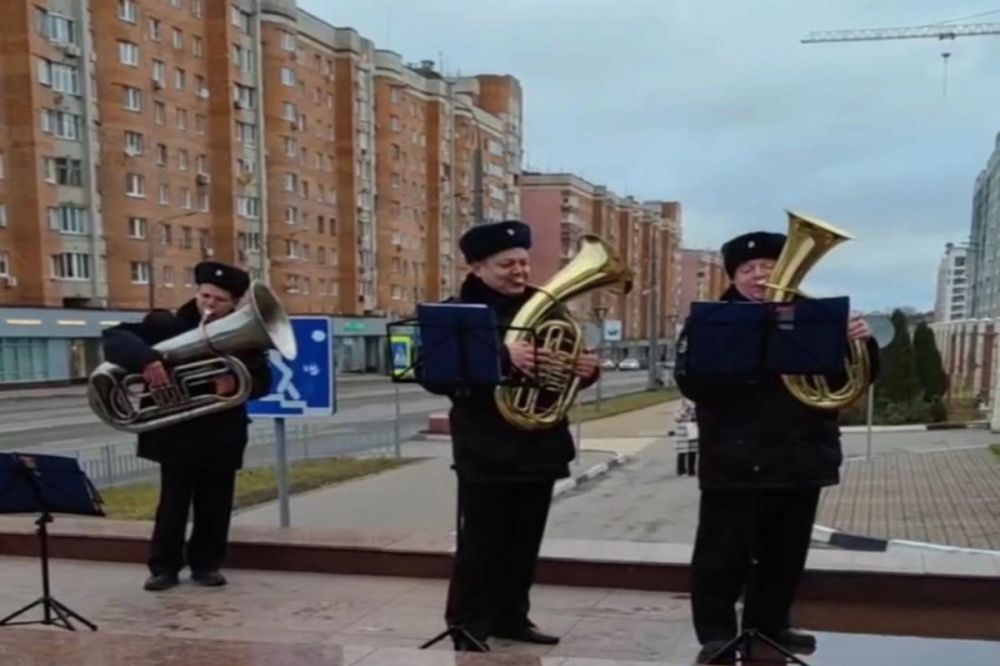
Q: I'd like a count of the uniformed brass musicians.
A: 3